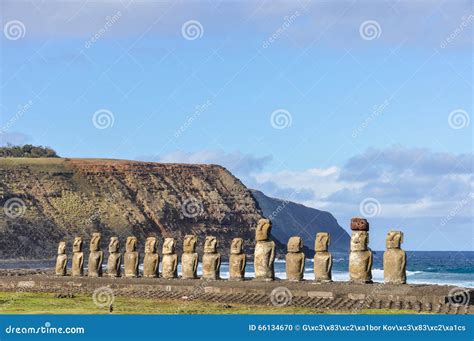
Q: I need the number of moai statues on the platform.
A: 15